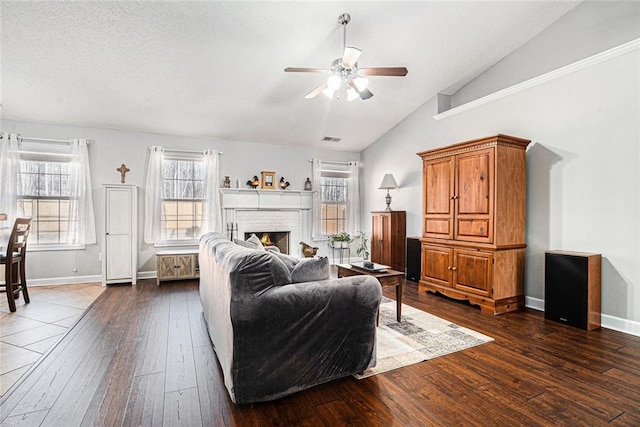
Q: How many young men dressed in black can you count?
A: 0